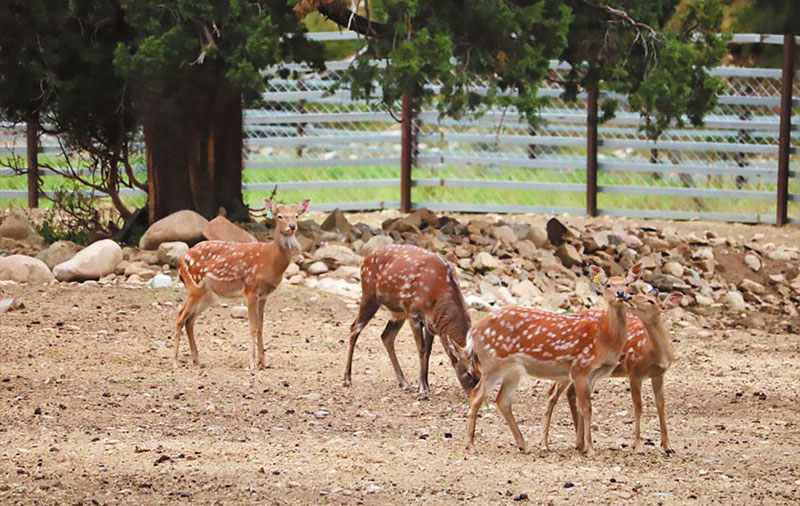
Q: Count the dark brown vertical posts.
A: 4